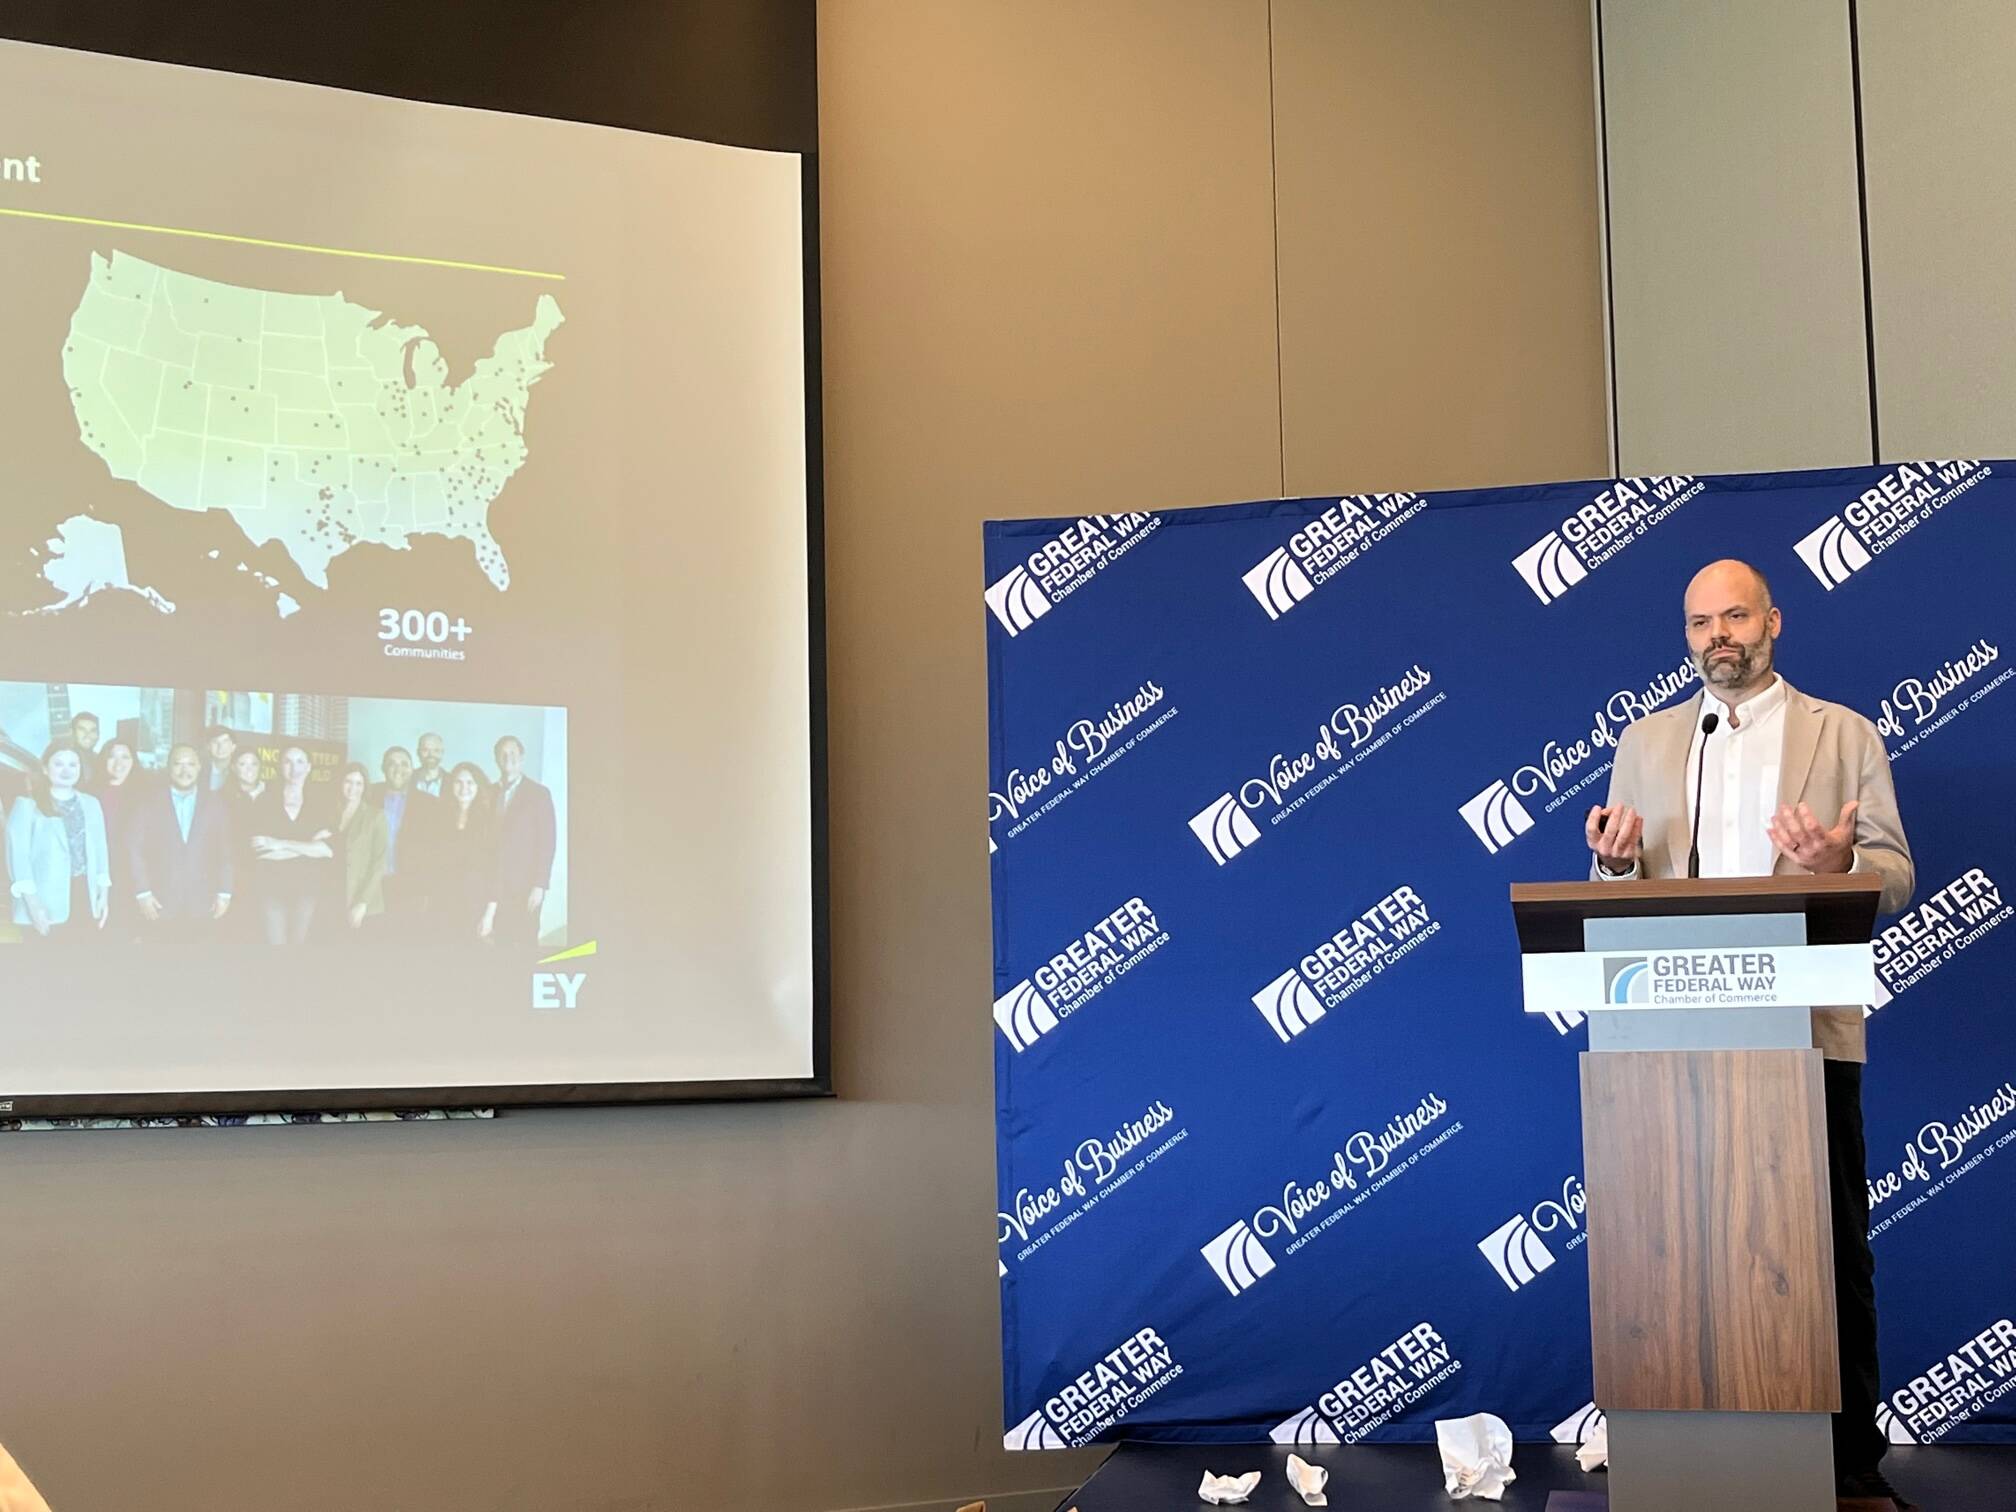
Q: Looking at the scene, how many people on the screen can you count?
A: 12